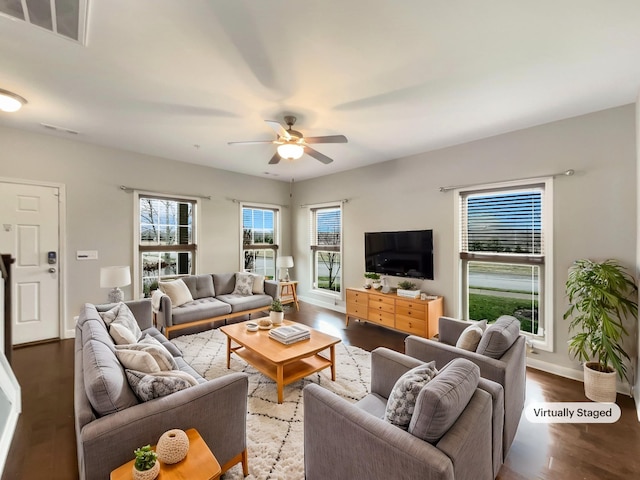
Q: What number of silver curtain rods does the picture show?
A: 4